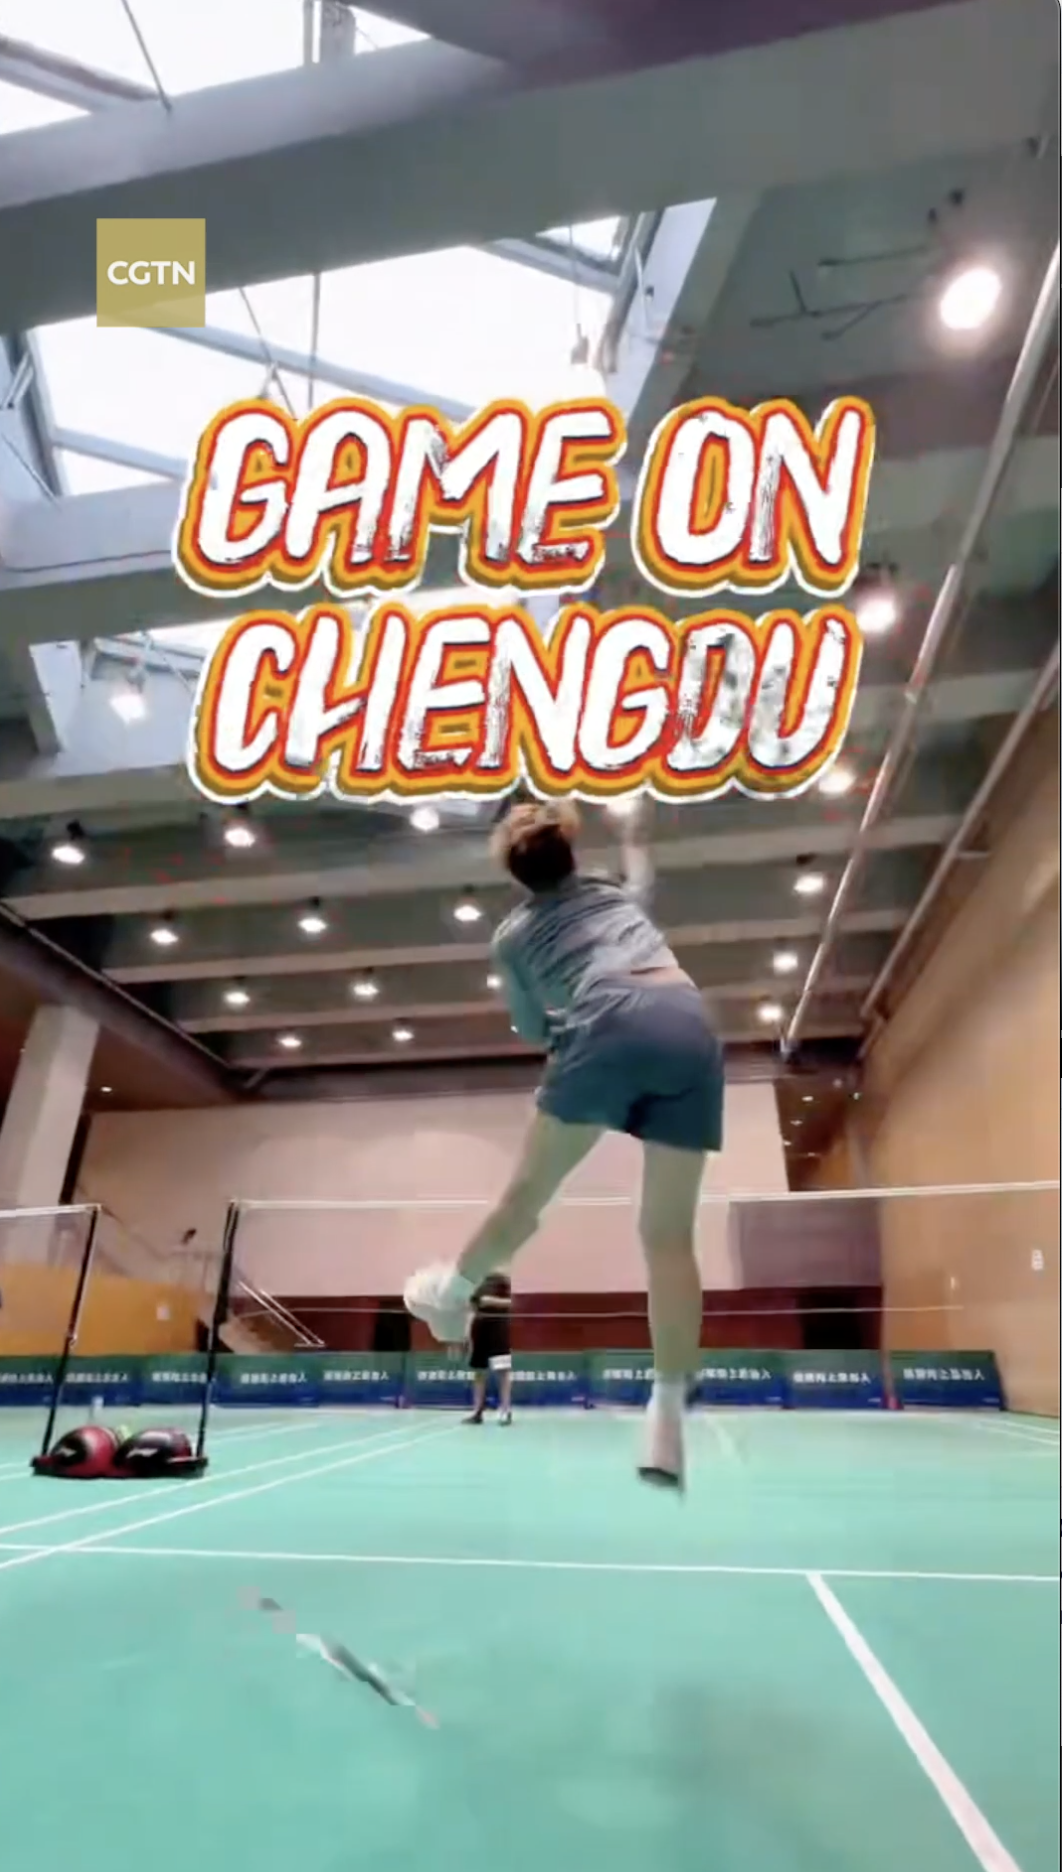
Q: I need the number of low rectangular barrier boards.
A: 11